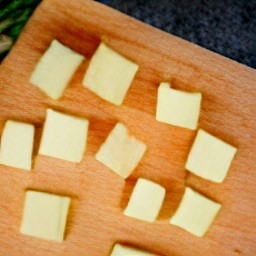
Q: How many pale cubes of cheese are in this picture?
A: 11